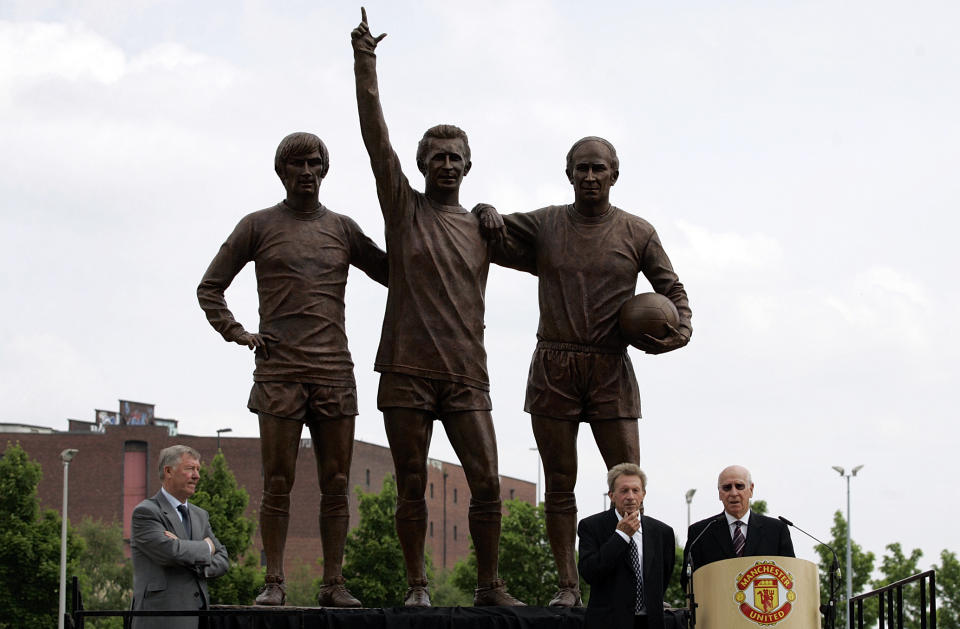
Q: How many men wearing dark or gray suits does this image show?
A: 3